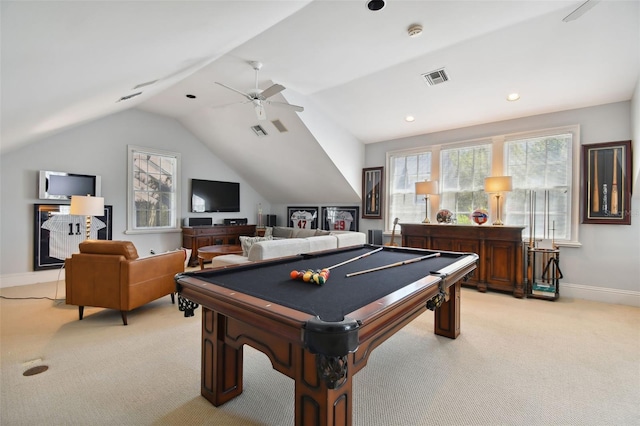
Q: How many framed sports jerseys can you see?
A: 3